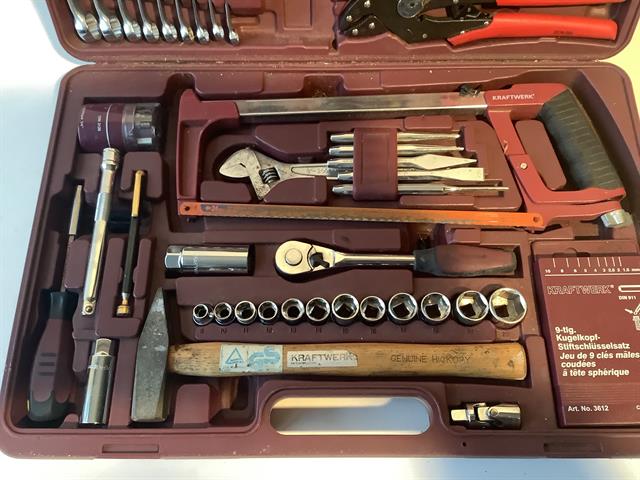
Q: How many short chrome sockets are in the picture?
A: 12